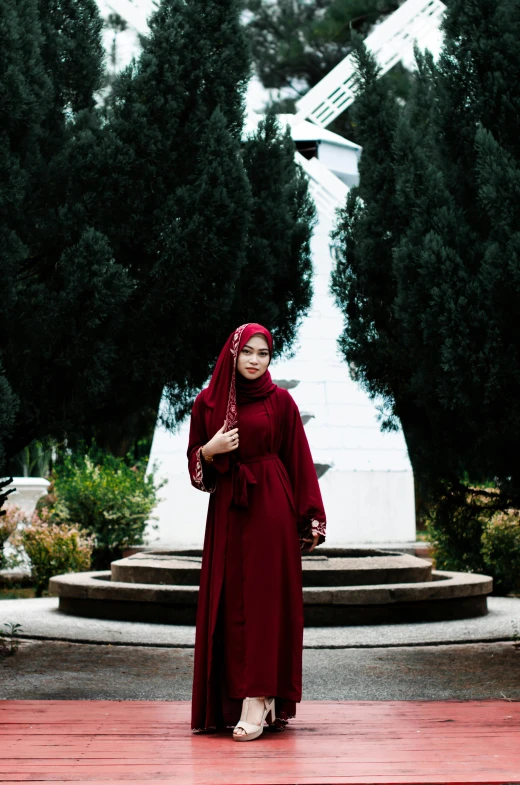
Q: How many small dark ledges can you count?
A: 3